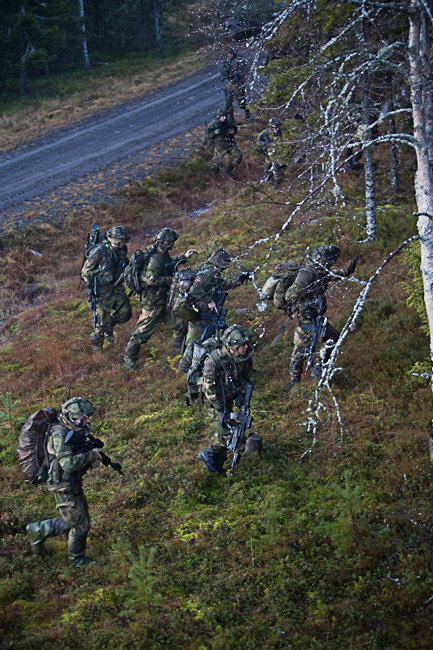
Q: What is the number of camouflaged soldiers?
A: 9